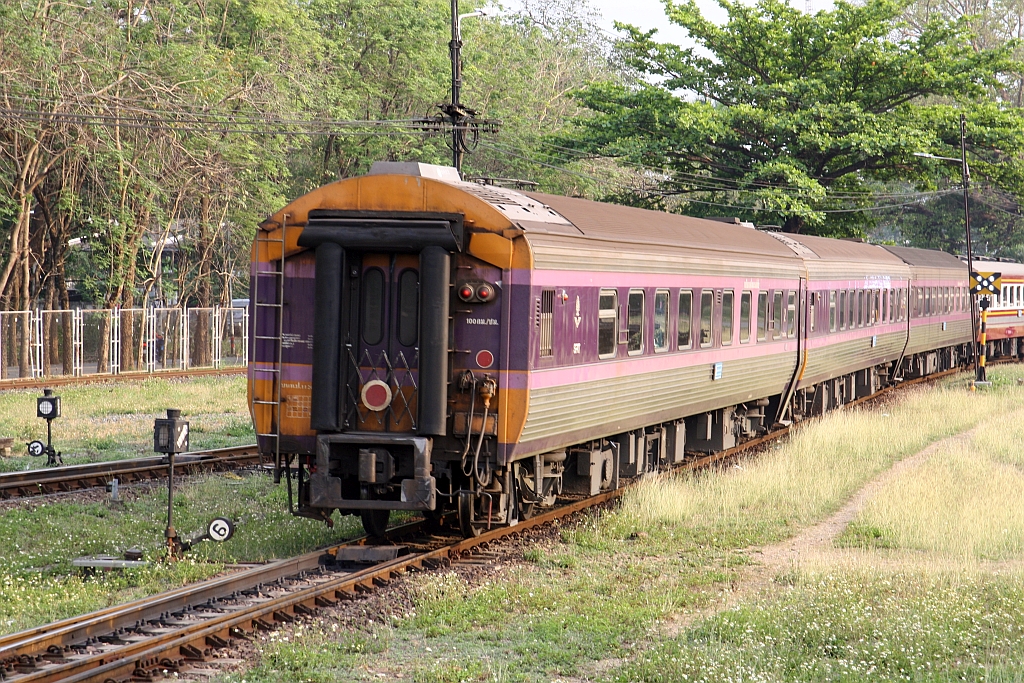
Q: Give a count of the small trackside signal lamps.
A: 2